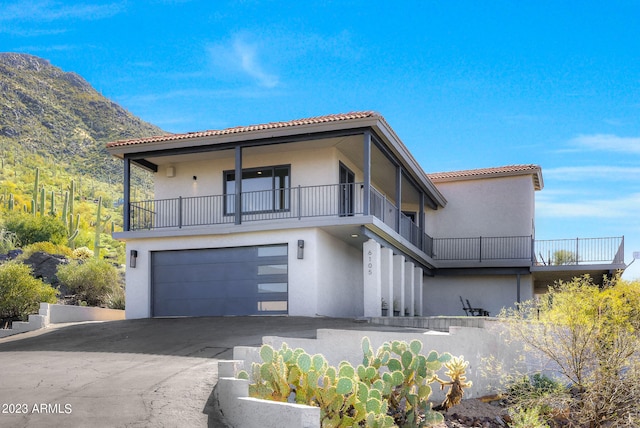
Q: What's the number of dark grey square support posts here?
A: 6